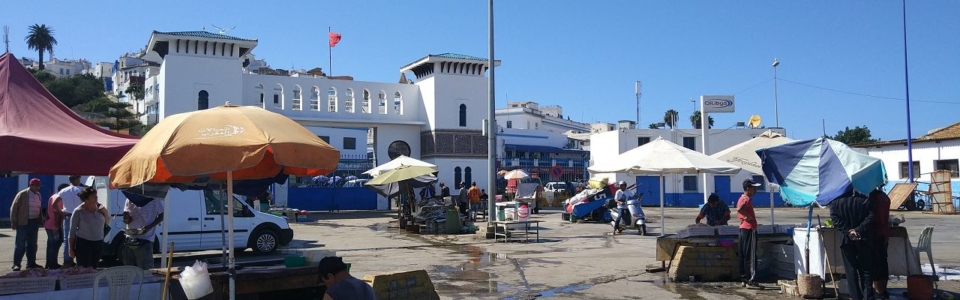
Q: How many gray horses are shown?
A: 0